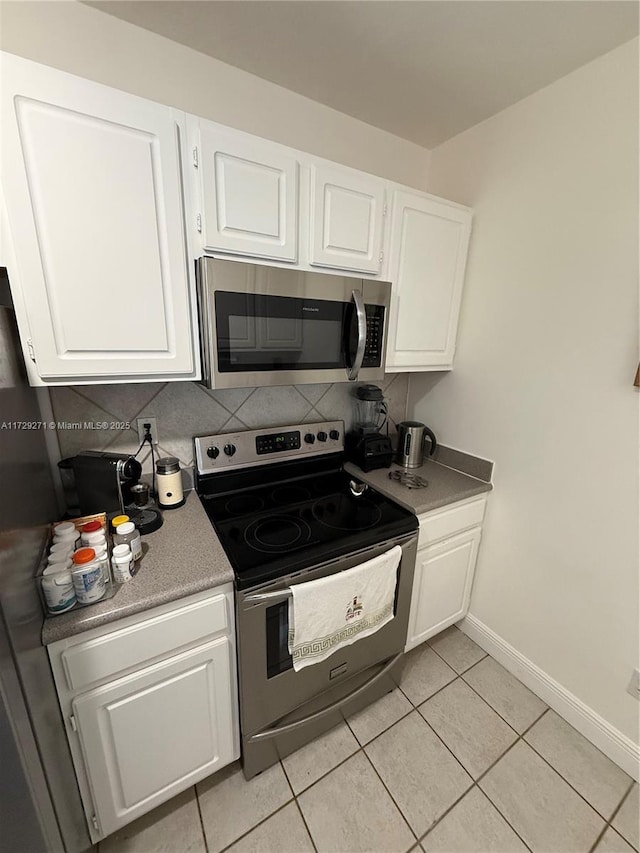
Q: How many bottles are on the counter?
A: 11